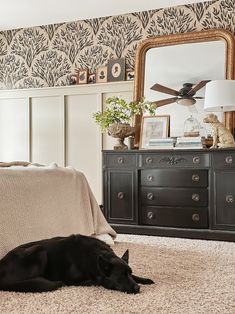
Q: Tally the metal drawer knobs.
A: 12